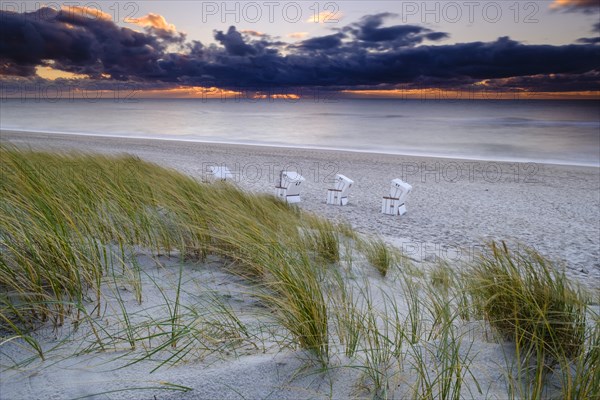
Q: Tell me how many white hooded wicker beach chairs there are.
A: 4